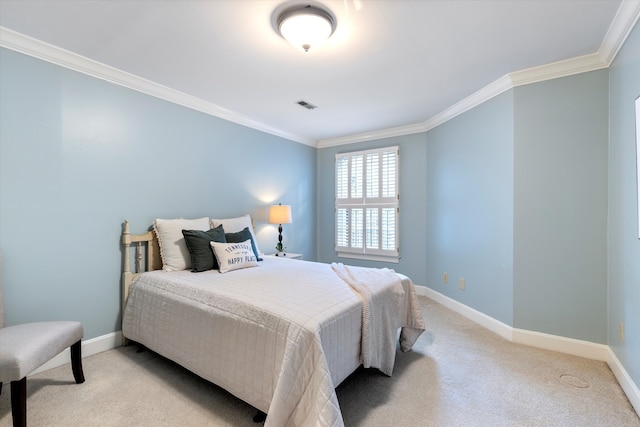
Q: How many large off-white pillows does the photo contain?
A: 2